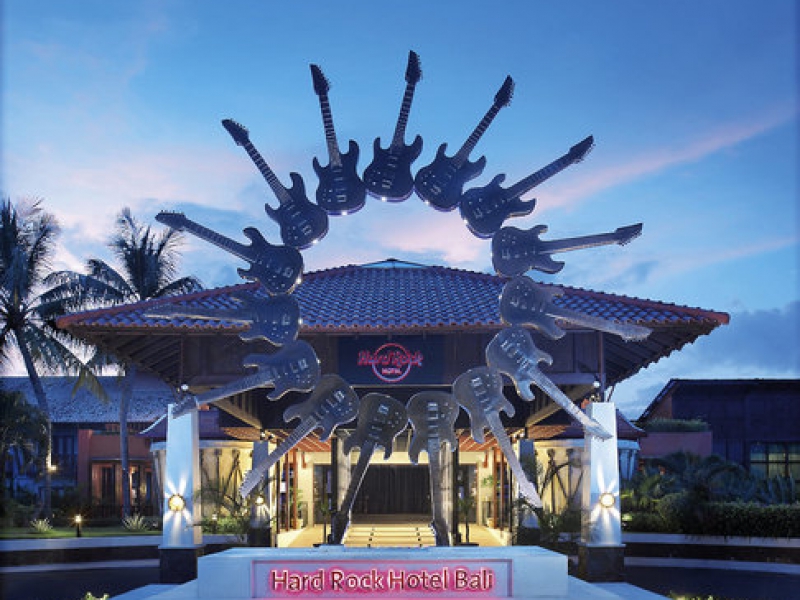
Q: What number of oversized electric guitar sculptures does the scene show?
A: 15